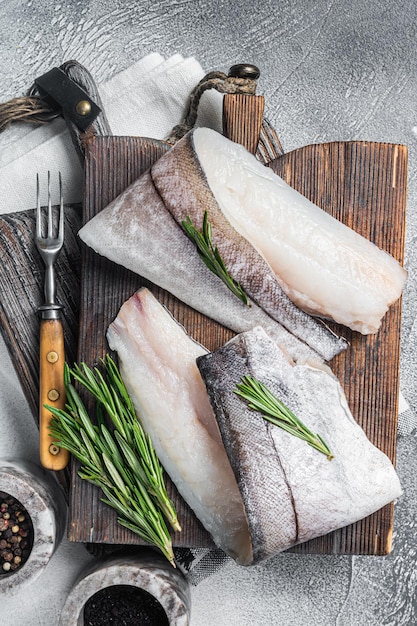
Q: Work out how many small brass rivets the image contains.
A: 4